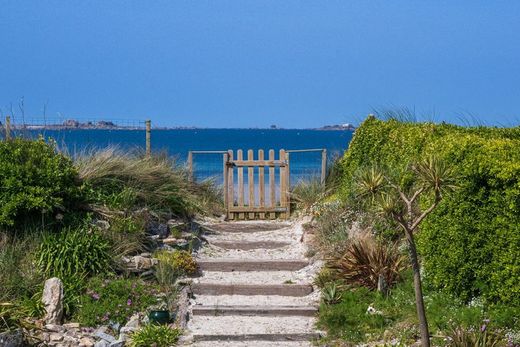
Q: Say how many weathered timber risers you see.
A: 6